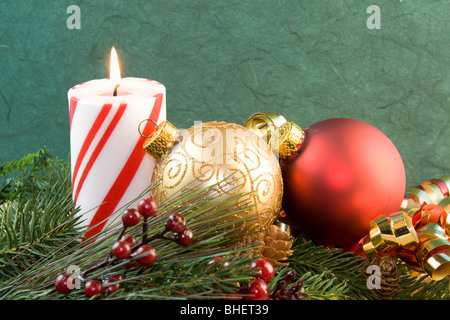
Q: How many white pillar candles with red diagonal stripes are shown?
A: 1